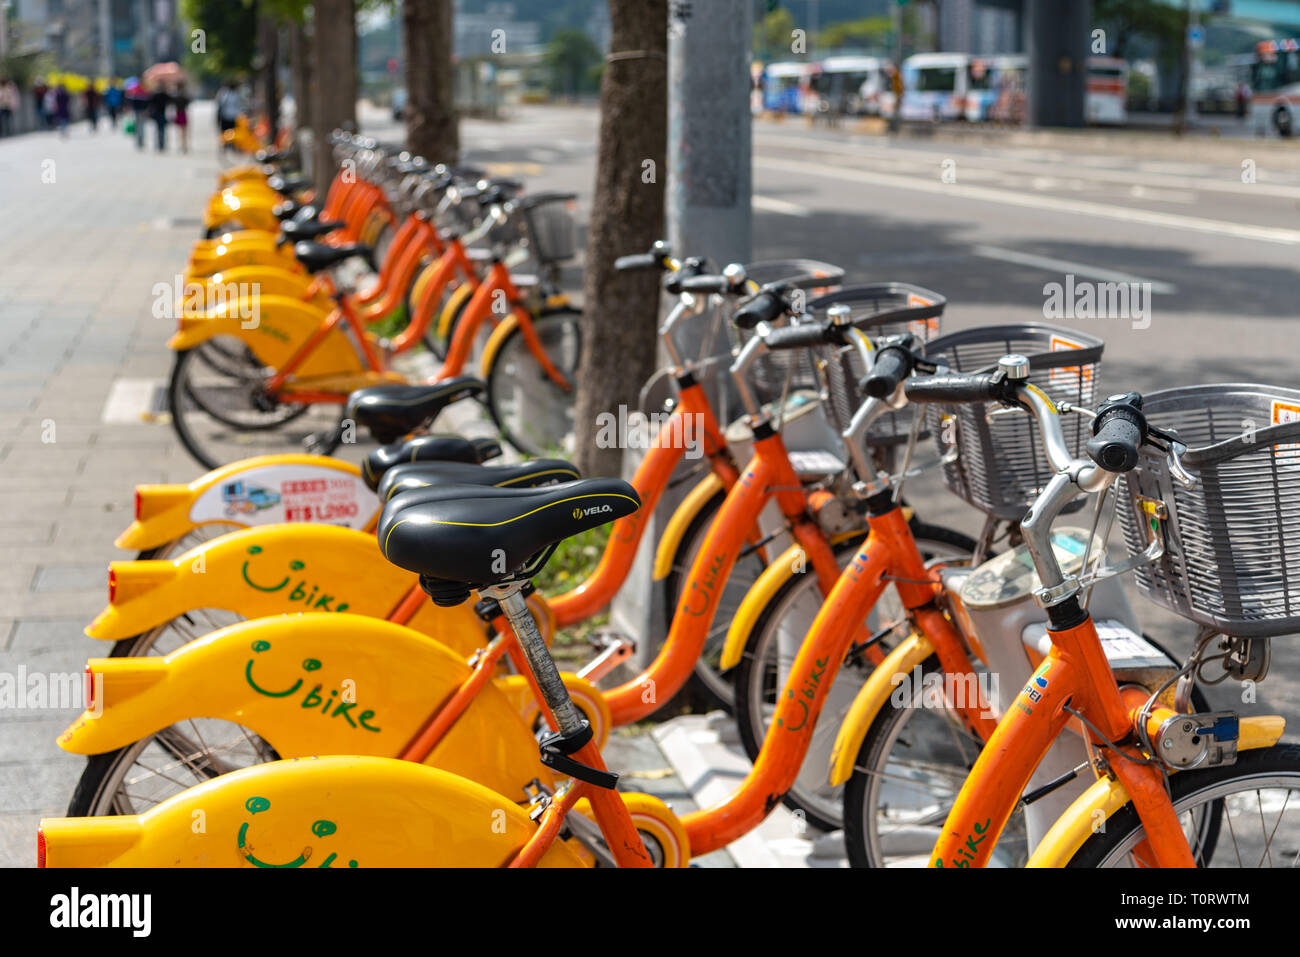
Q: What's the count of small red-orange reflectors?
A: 4